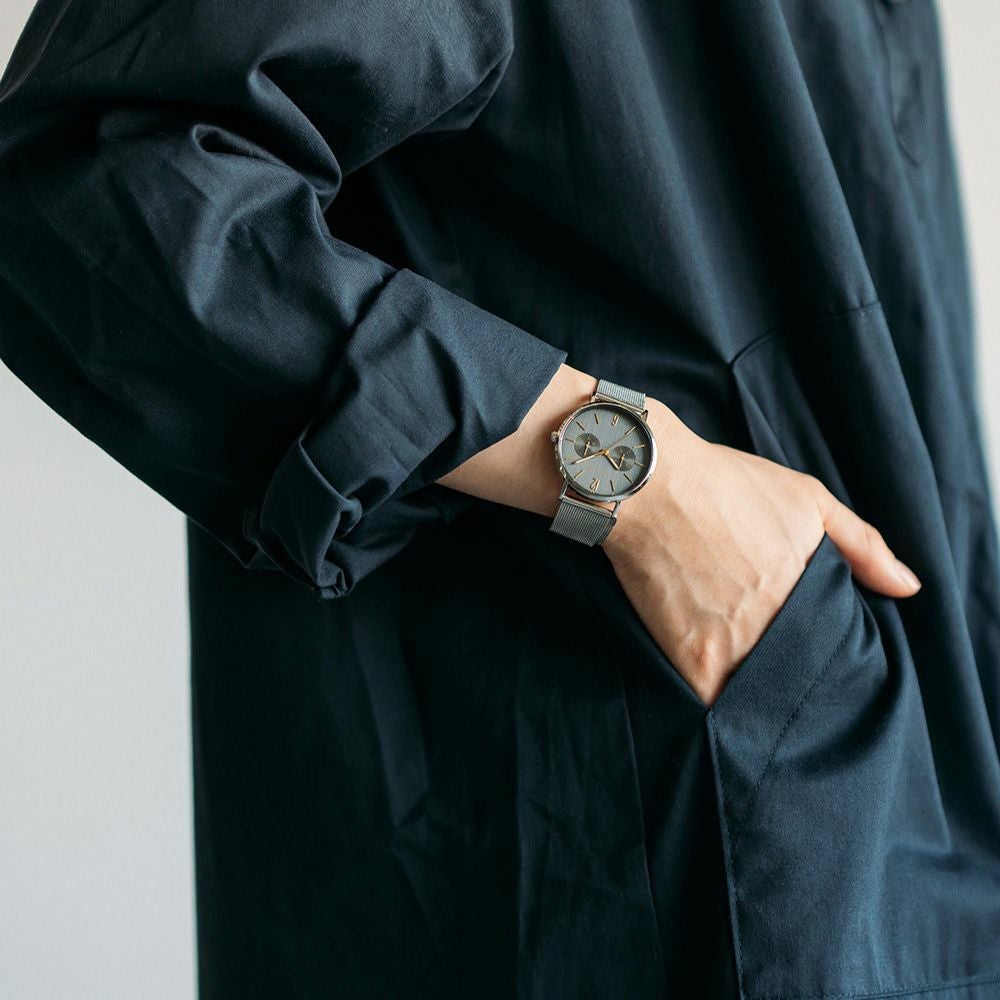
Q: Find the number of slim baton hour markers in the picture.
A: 10